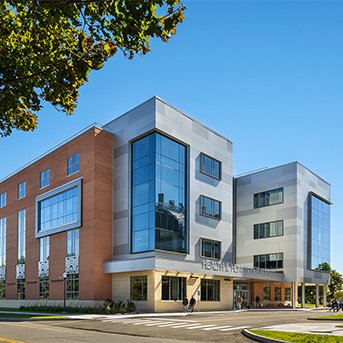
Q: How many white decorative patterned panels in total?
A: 4